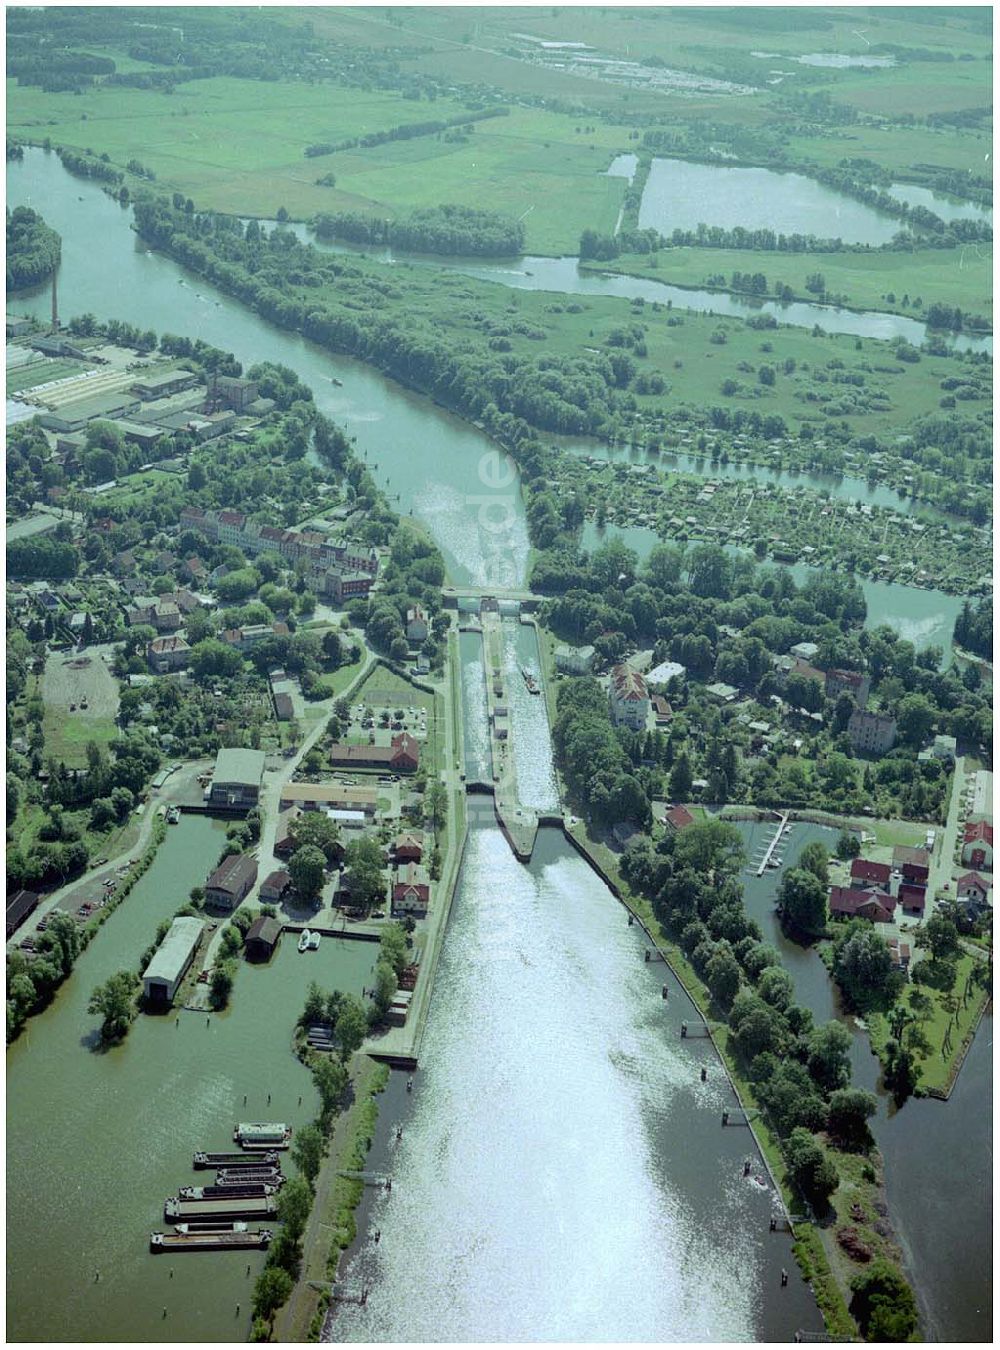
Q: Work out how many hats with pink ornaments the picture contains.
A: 0